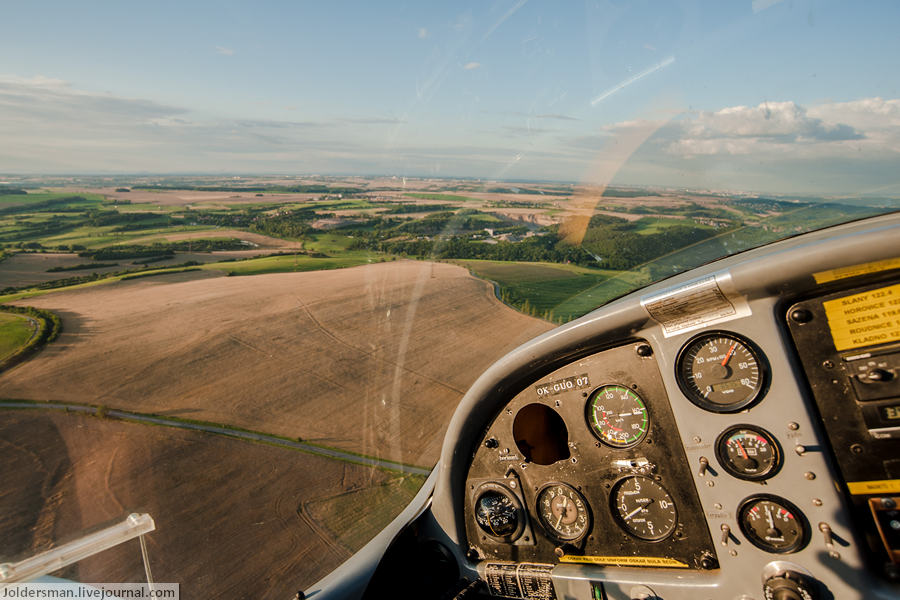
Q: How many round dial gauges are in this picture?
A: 7